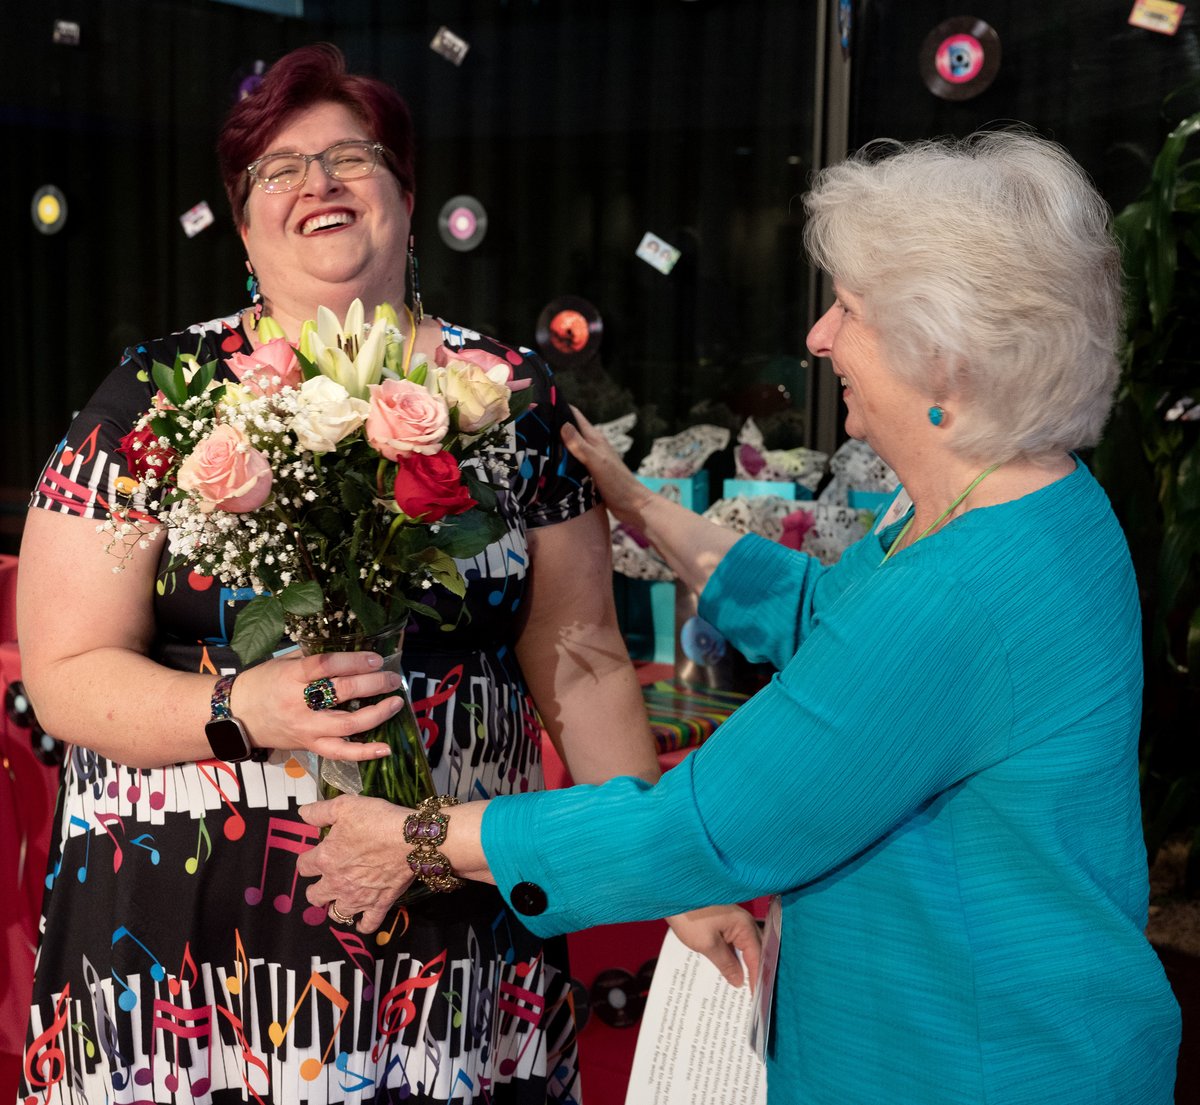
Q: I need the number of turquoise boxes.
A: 4